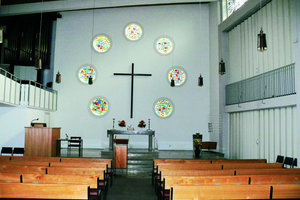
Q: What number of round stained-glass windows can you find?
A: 7